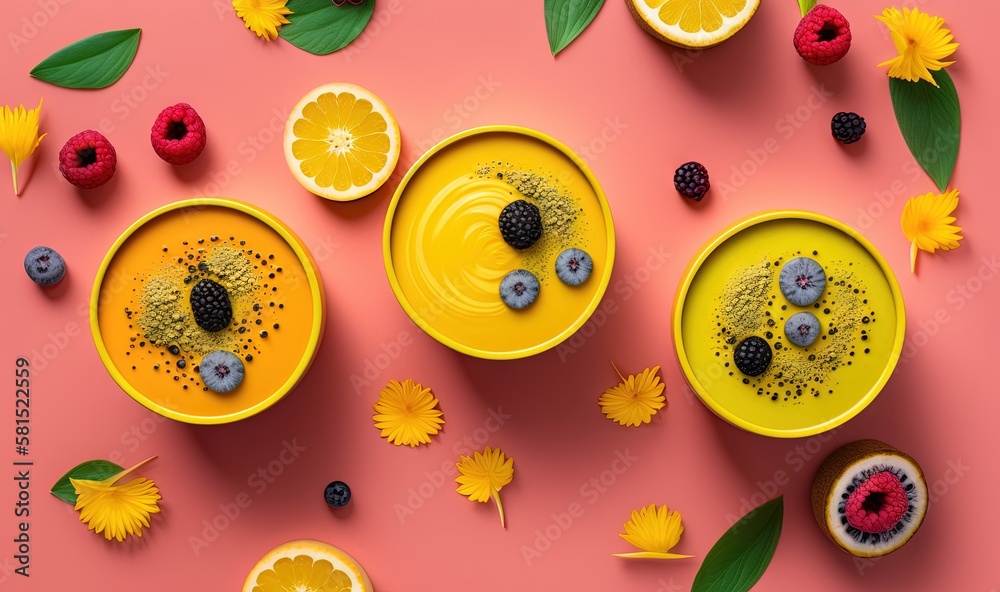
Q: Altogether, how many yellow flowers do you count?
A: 9